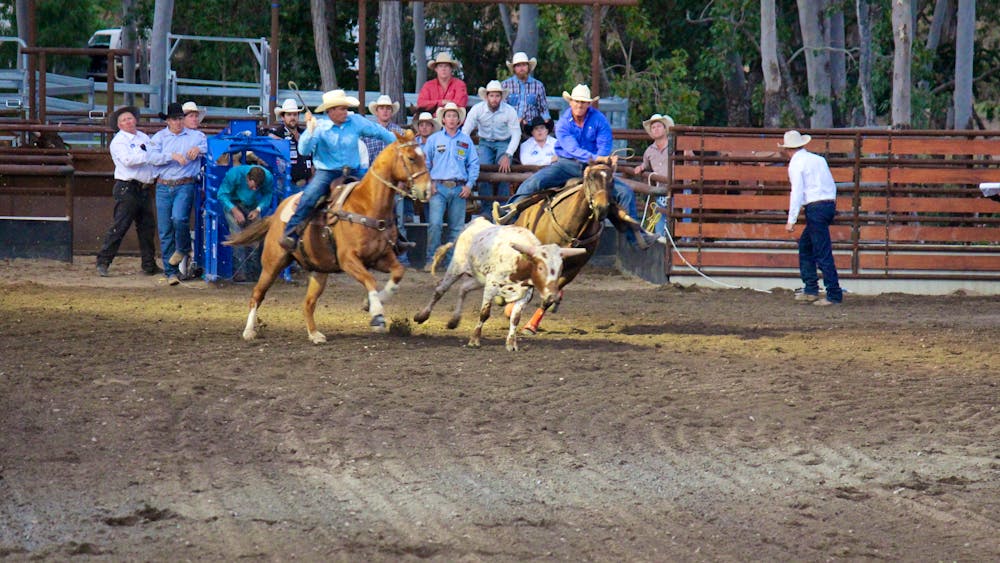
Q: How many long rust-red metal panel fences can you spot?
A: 1